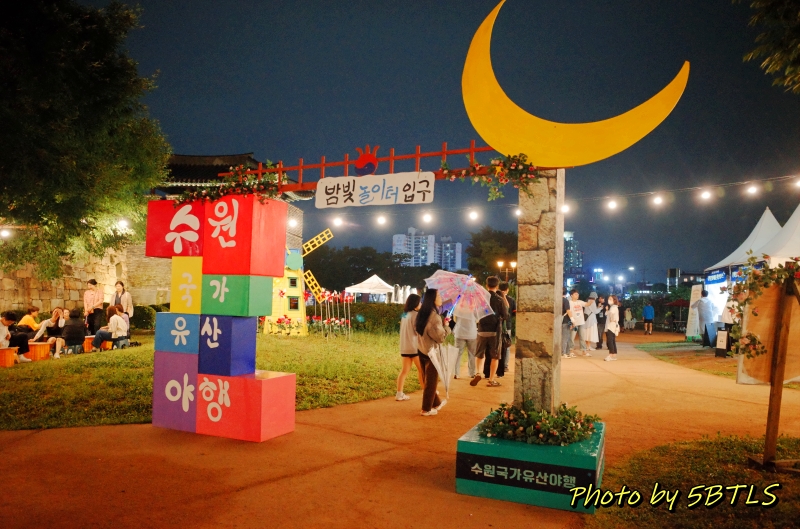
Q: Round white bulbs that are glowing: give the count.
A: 14